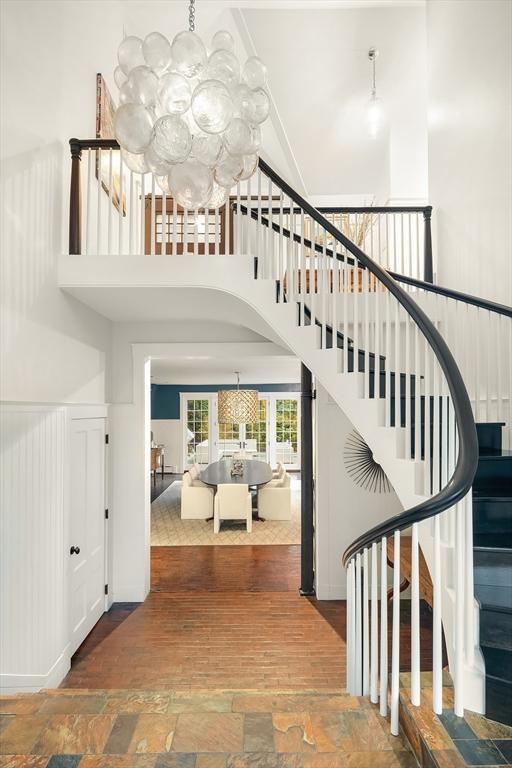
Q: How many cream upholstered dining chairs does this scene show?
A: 8